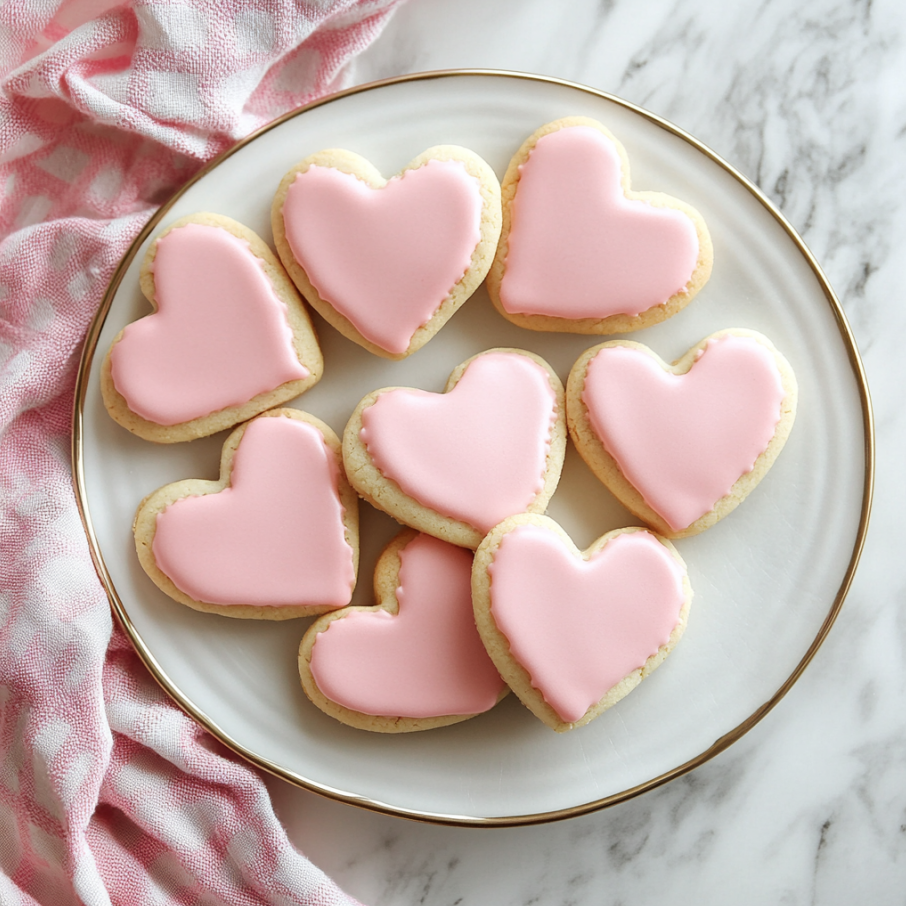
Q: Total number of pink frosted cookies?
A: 8